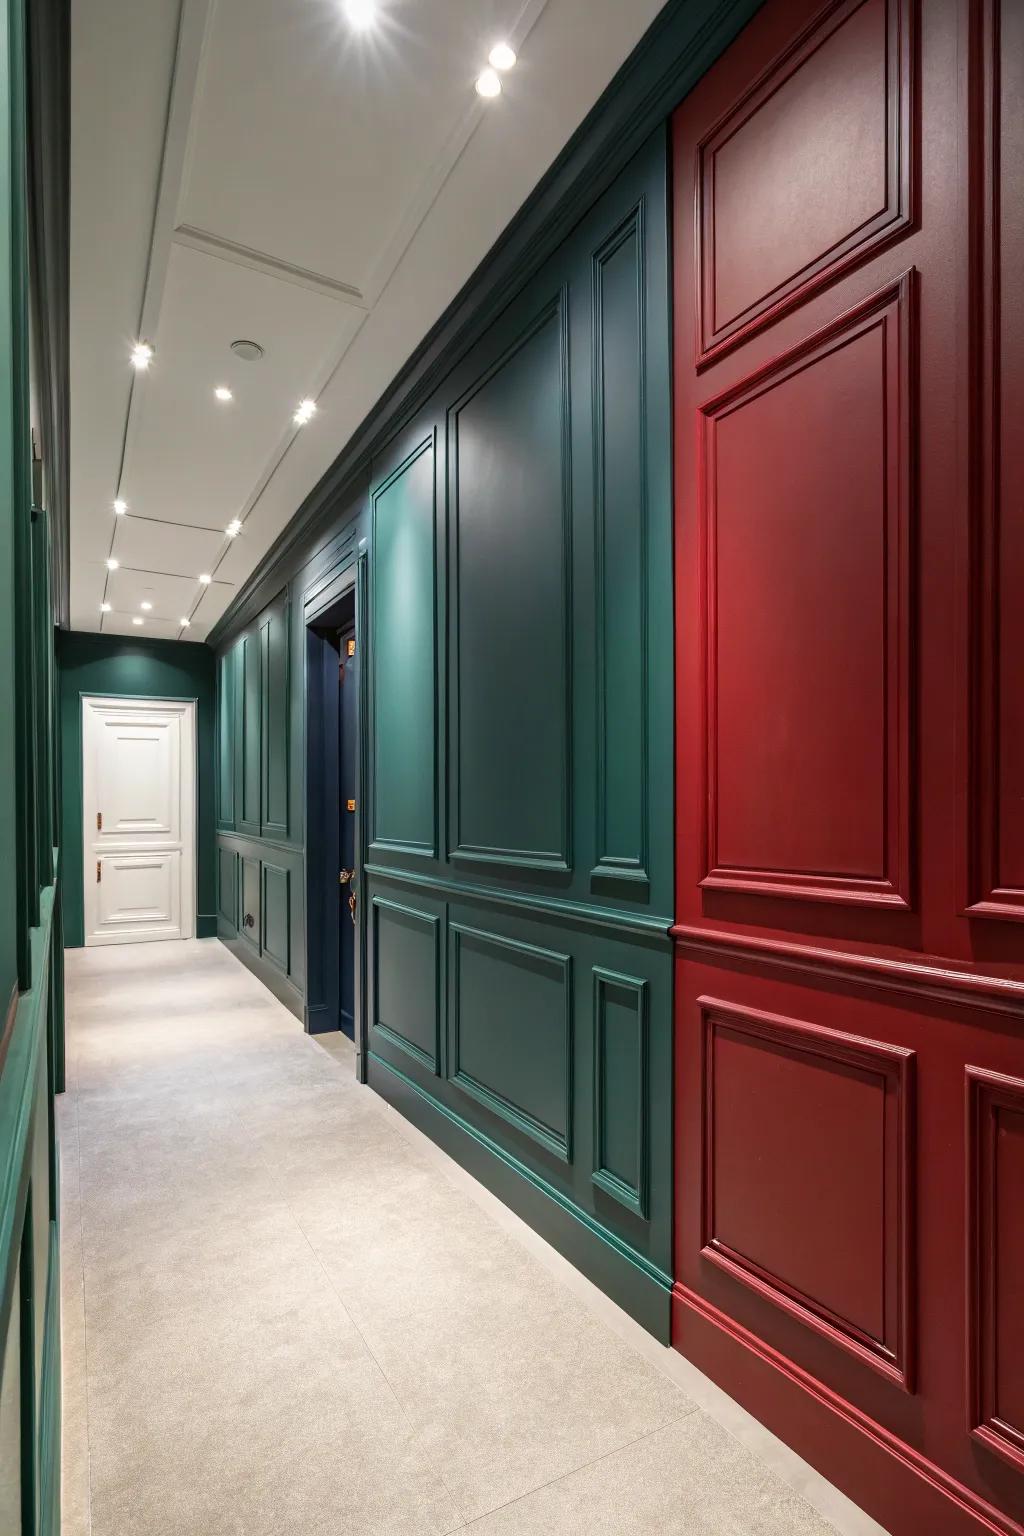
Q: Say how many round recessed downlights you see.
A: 14